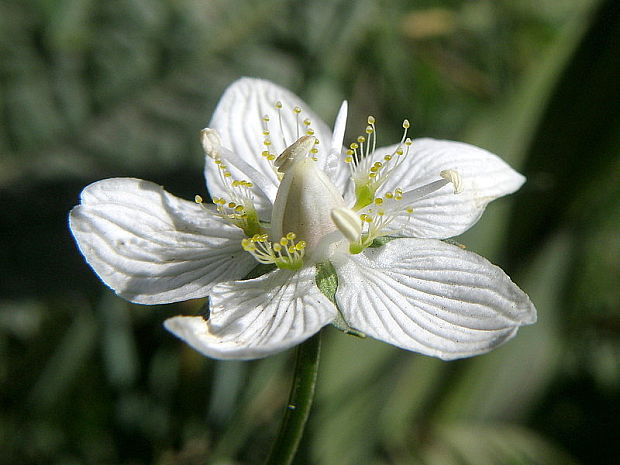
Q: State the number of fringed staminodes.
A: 5